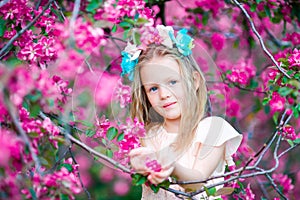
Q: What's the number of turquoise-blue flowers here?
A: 2